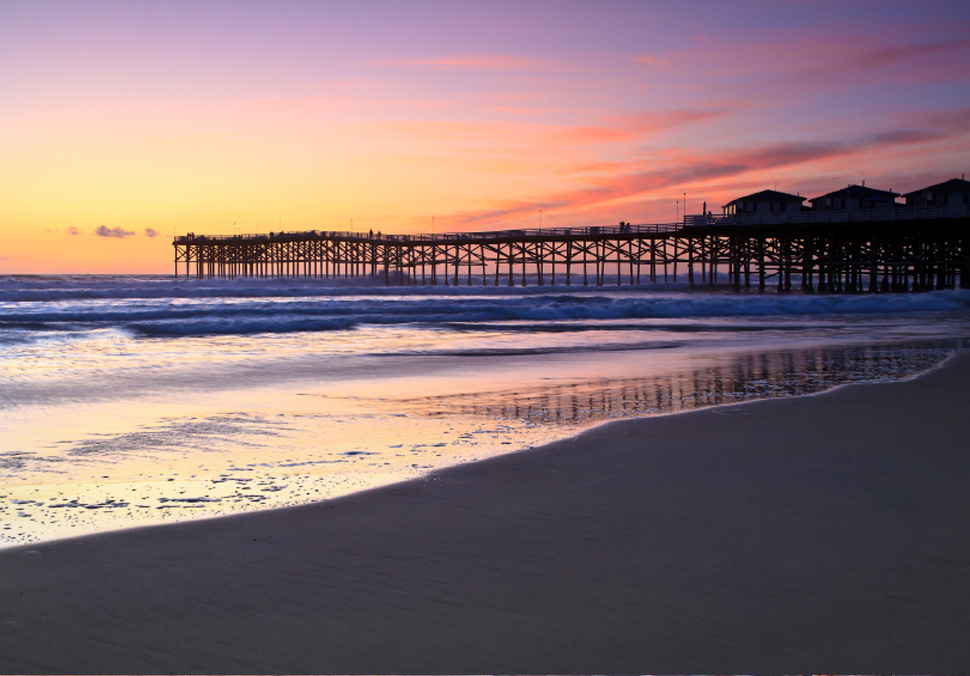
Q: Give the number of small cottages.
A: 3